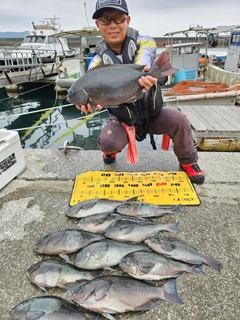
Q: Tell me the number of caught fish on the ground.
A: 11